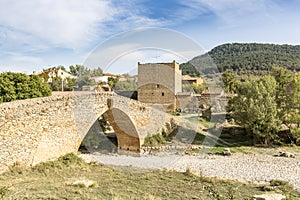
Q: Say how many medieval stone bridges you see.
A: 1